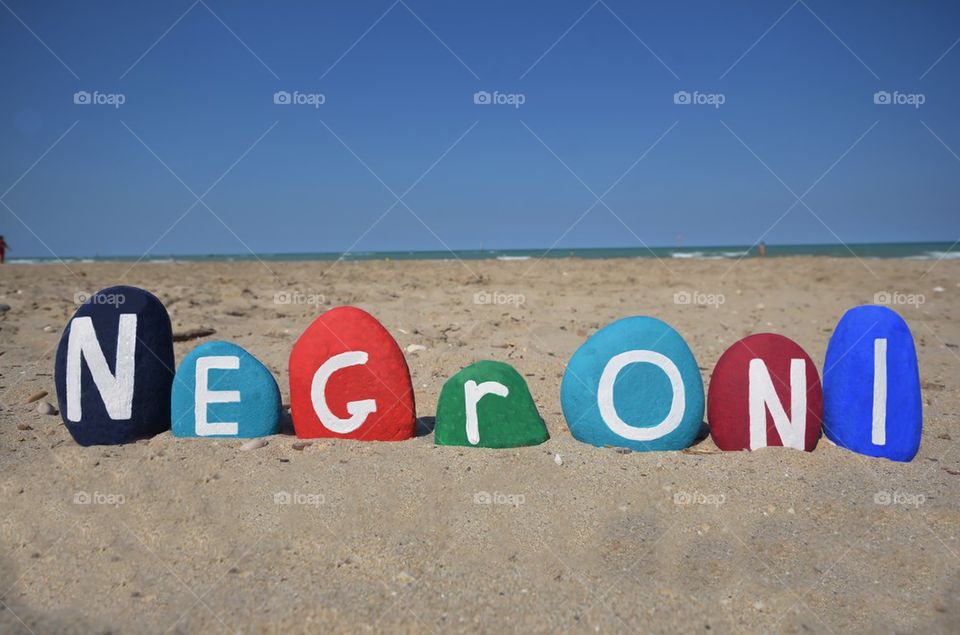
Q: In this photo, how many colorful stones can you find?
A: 7